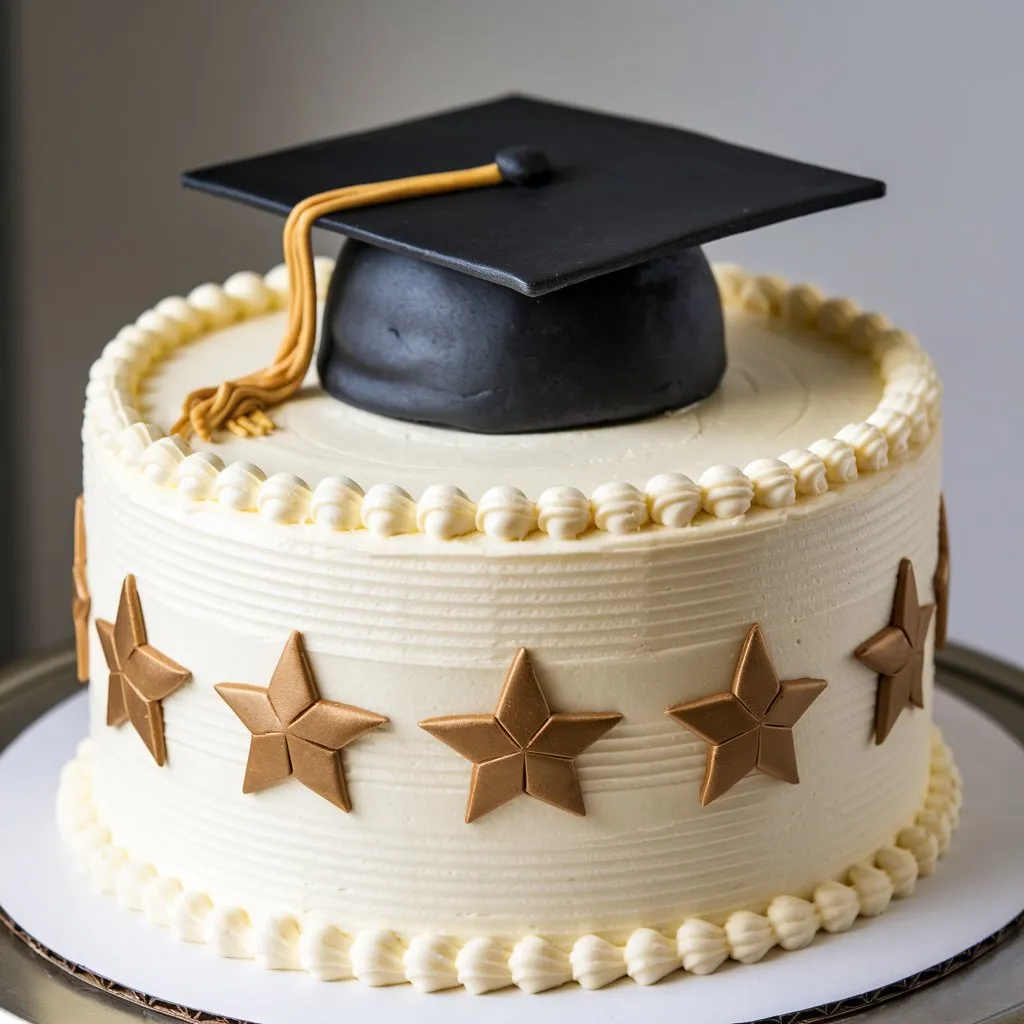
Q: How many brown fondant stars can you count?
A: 7